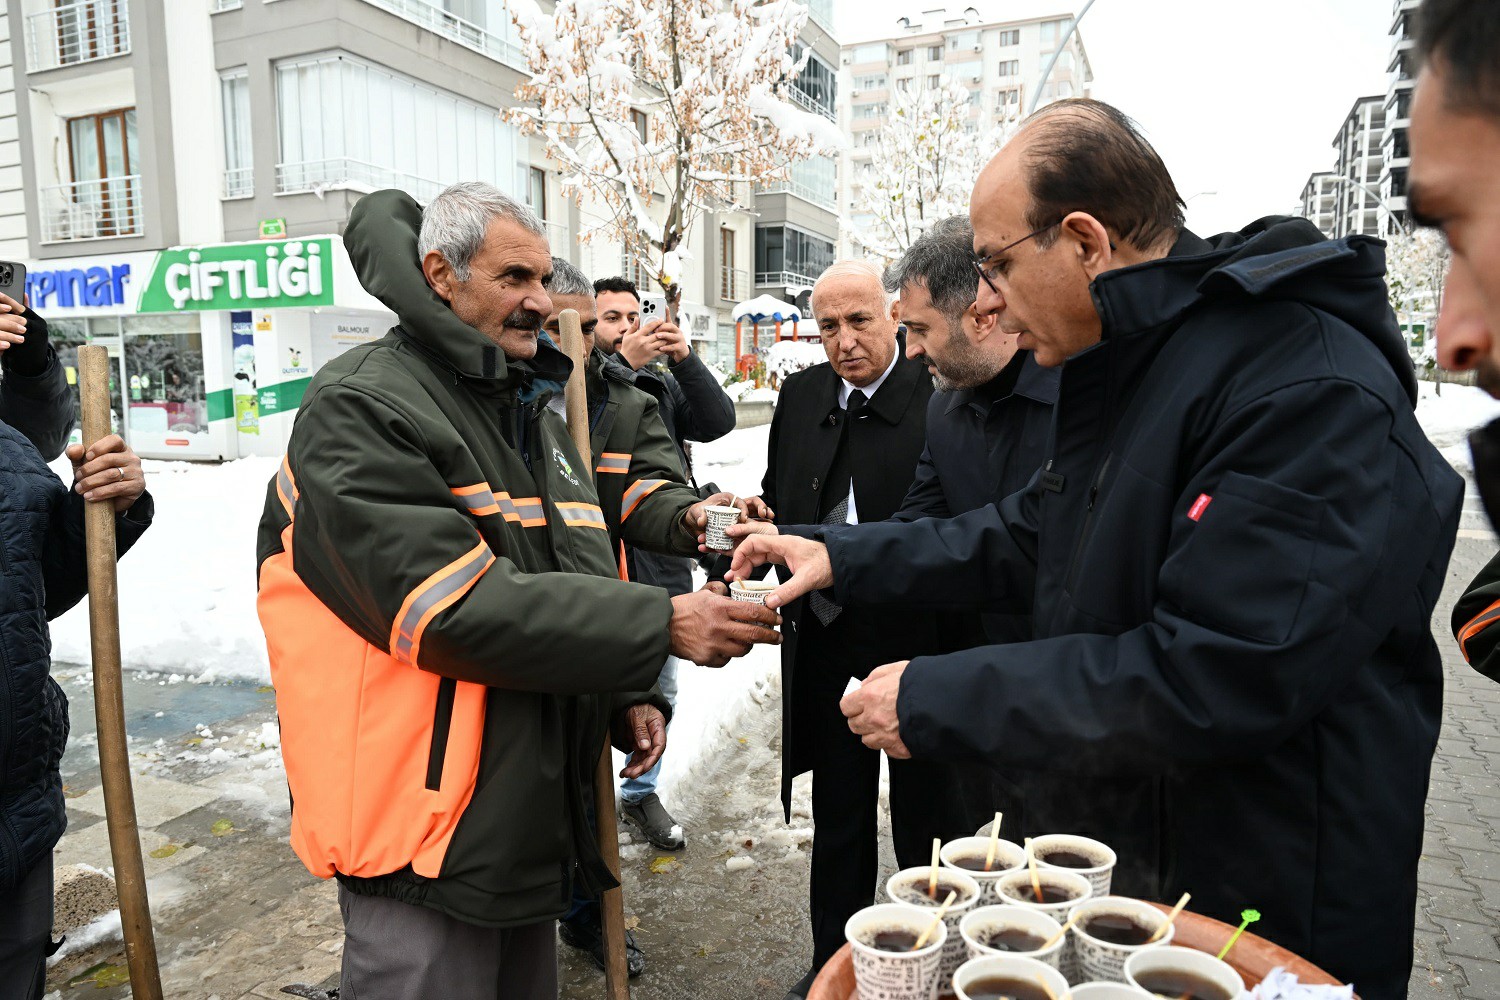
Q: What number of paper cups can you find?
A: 12